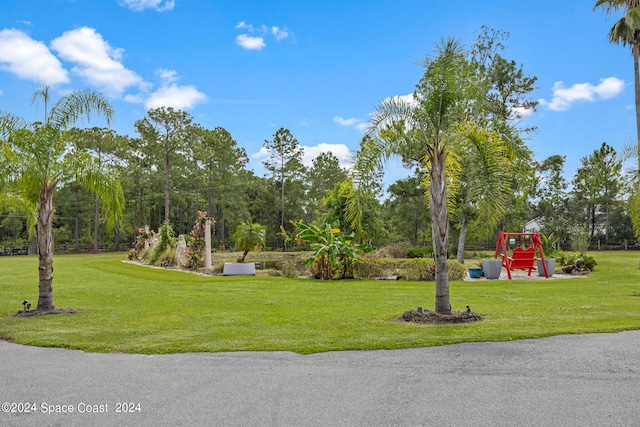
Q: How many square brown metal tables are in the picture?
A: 0